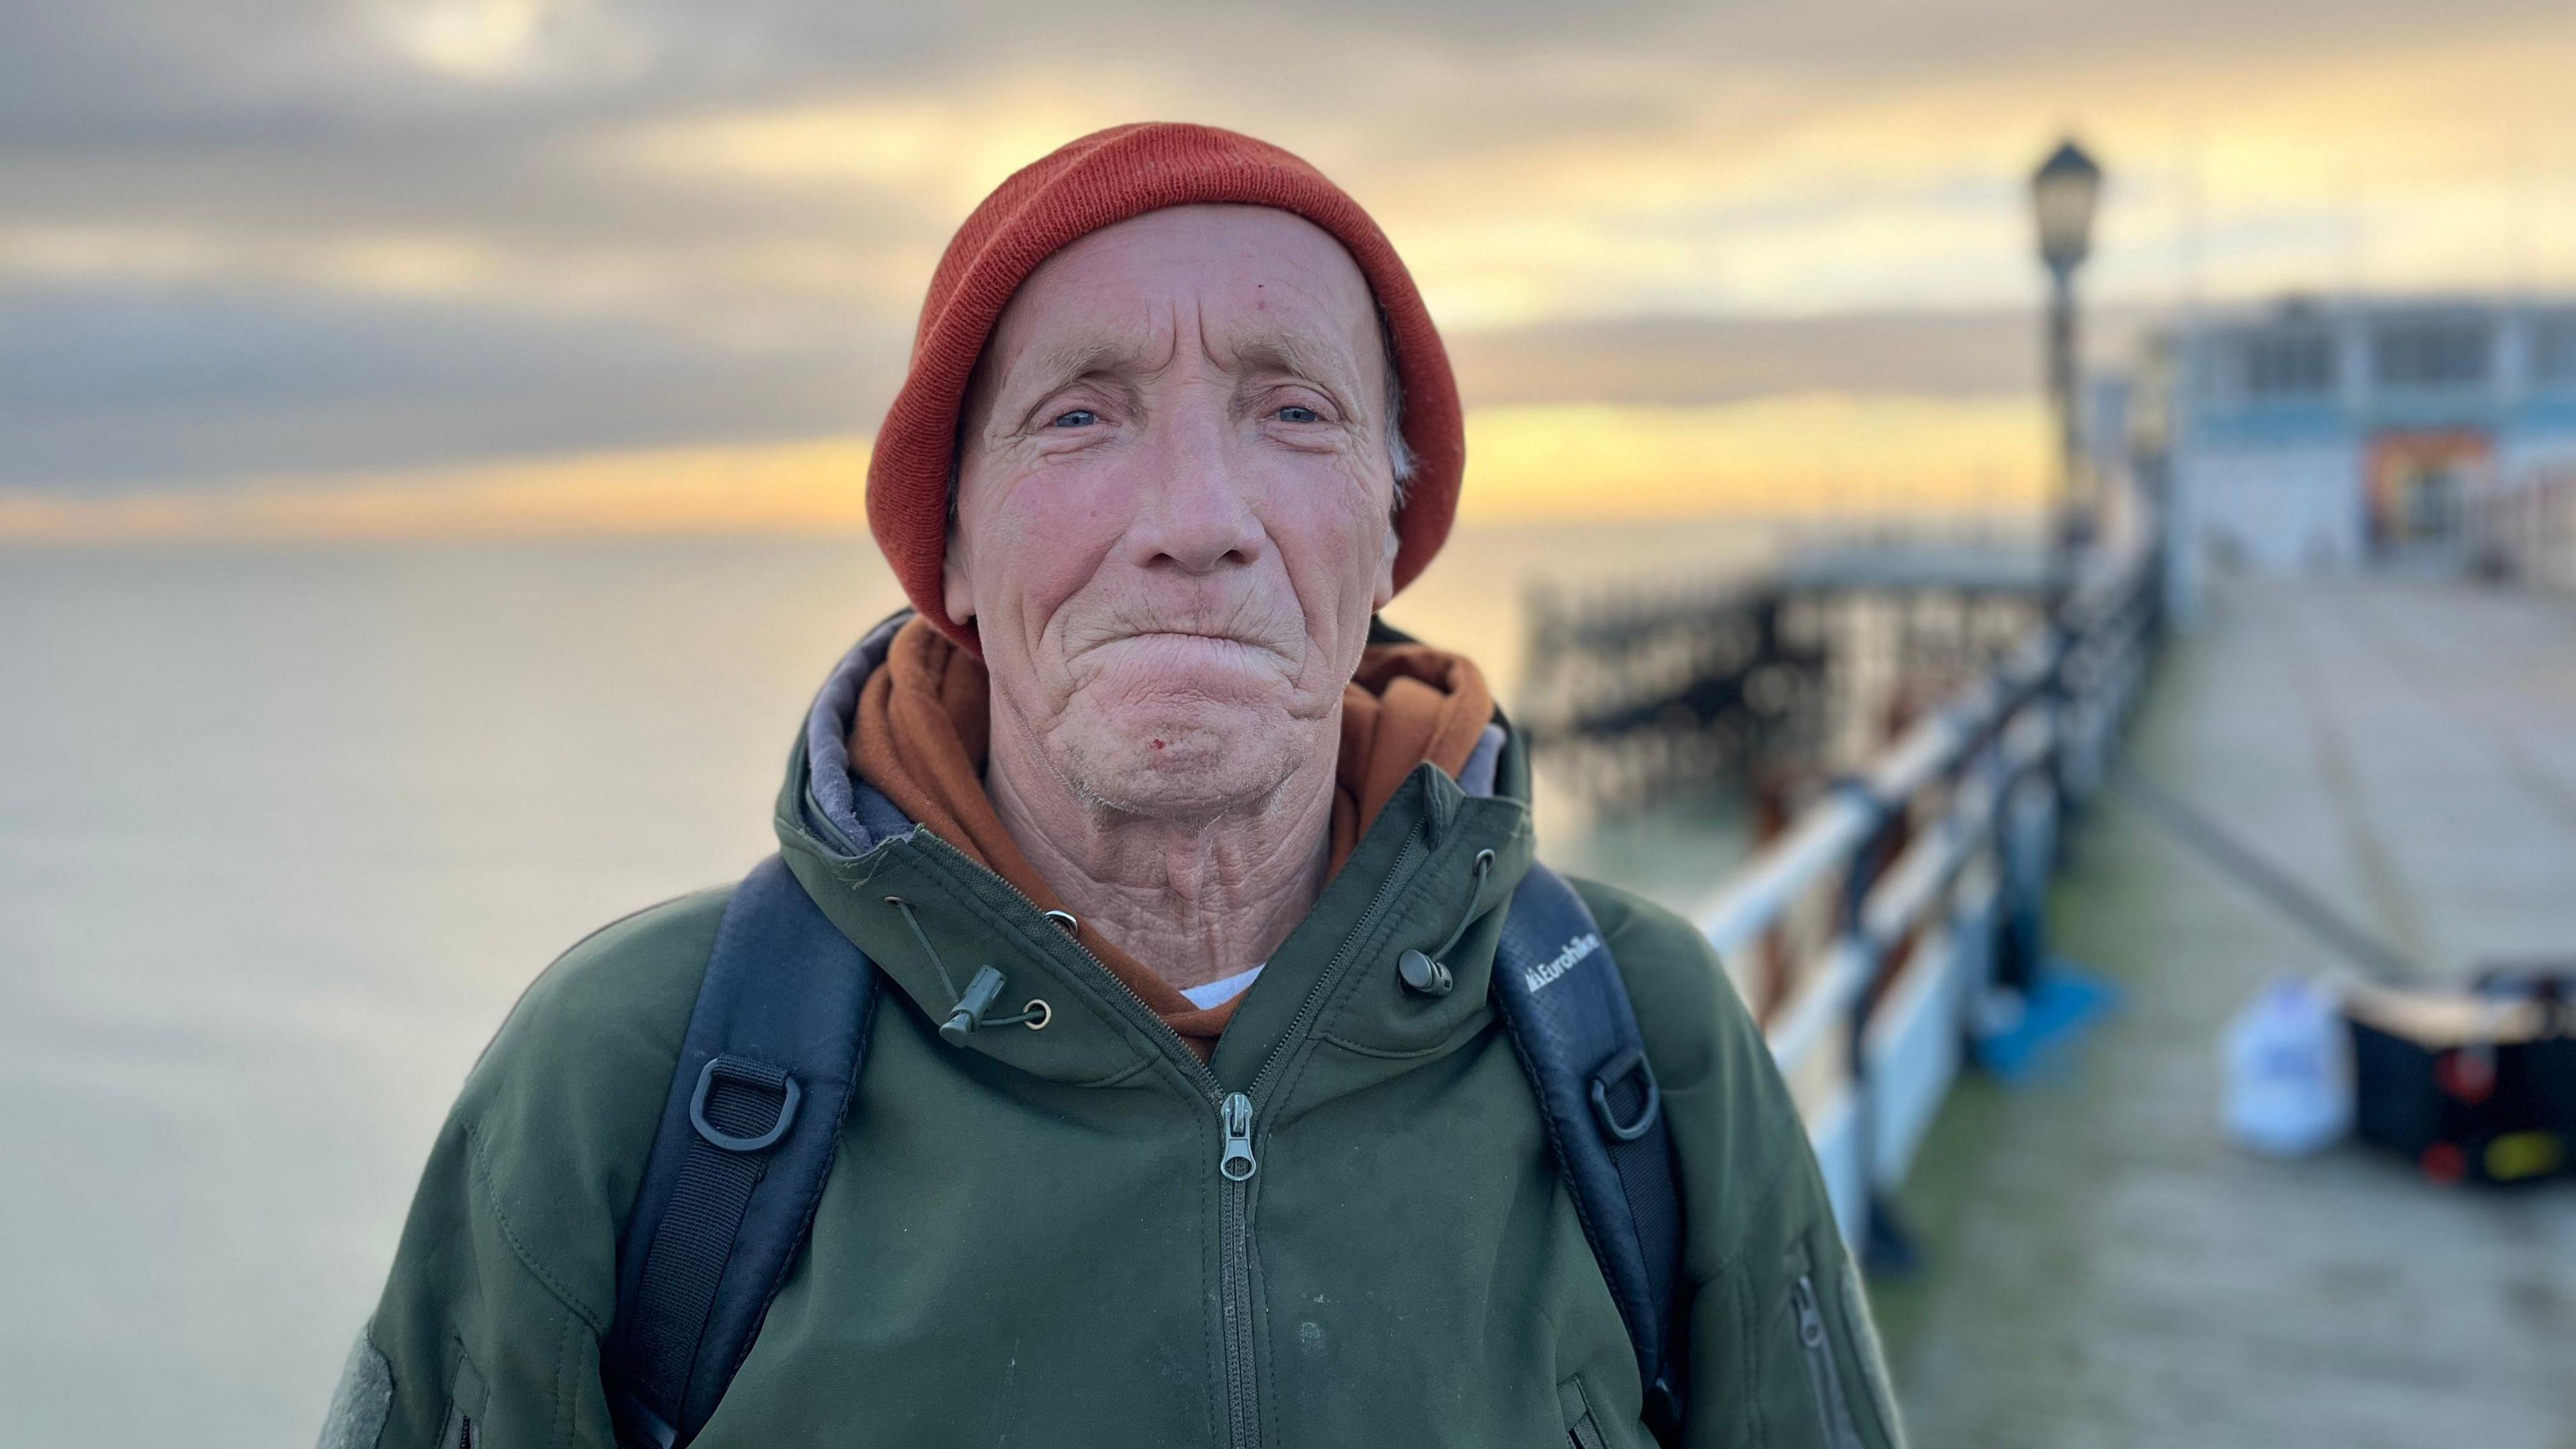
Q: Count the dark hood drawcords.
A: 2